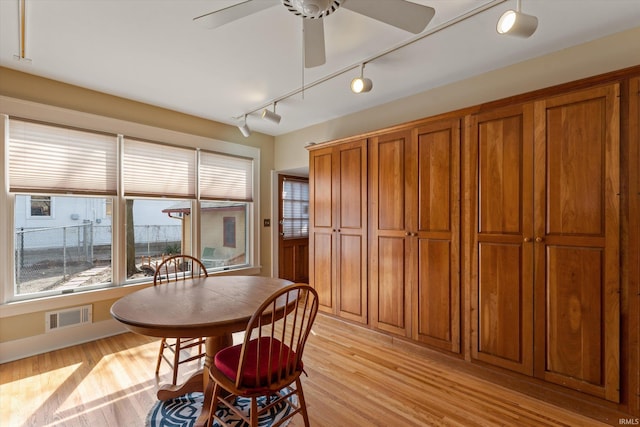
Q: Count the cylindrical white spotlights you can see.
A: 4